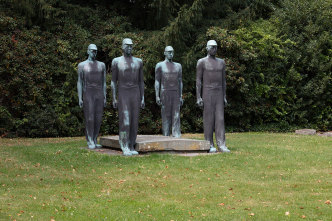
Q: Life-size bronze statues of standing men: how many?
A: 4